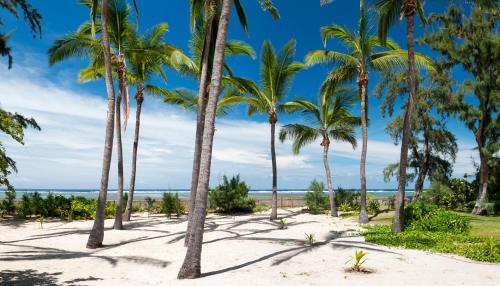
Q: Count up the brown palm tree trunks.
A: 9